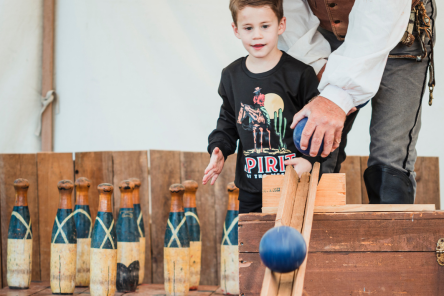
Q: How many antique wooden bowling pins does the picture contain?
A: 9